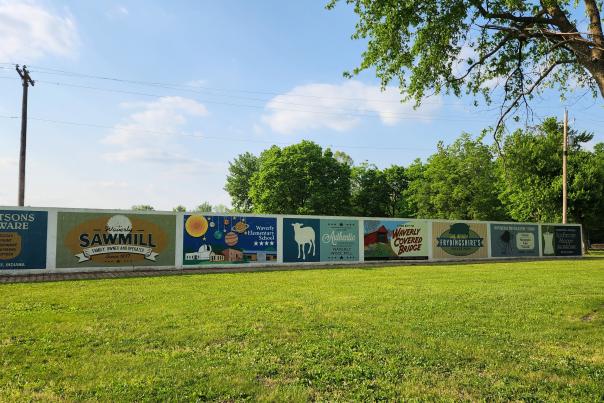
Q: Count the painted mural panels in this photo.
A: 8